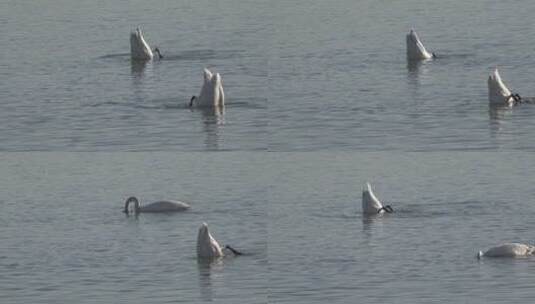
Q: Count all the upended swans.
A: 6